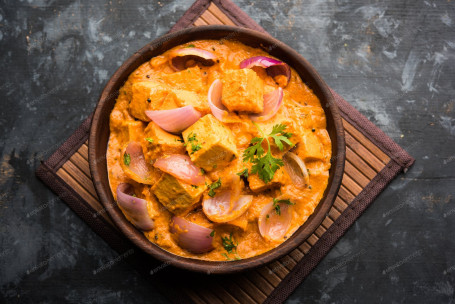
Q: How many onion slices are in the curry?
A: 12